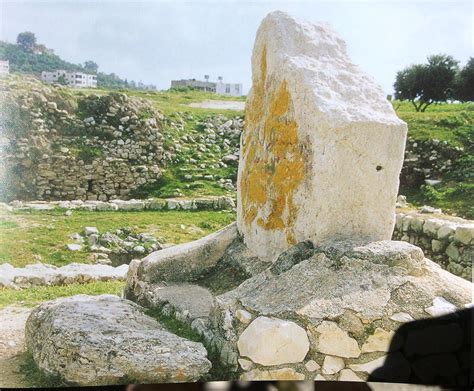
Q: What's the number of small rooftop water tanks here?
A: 2